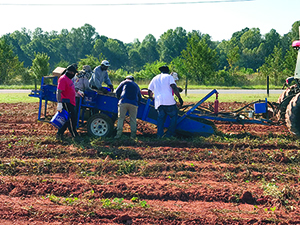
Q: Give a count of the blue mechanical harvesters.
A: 1